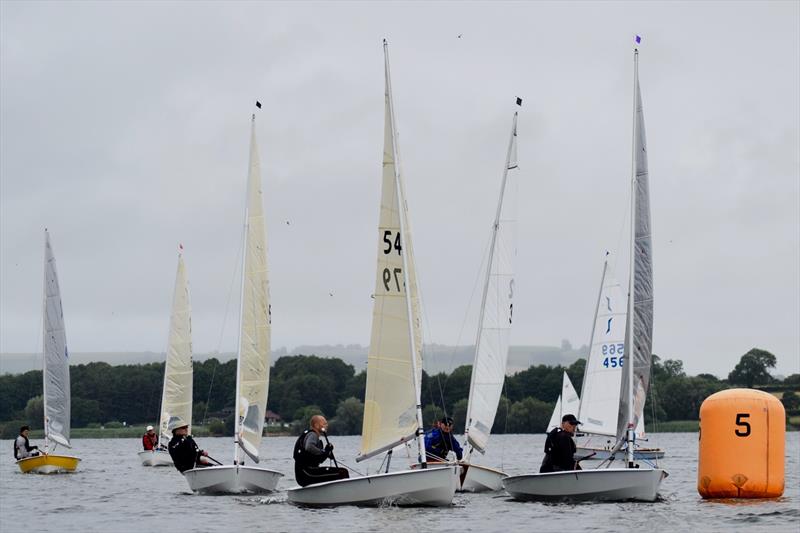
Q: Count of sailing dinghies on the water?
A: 8